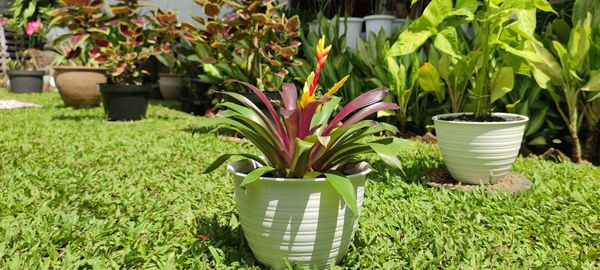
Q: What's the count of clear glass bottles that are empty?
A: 0